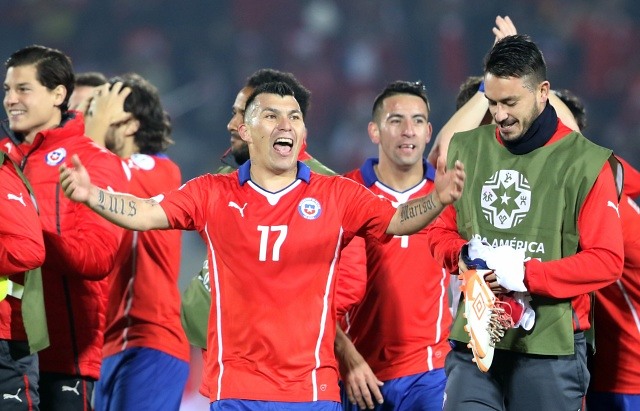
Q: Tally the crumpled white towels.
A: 1